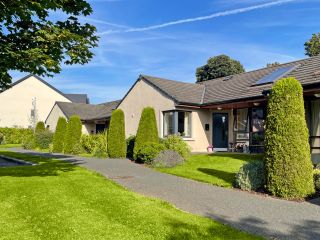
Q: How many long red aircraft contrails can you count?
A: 0